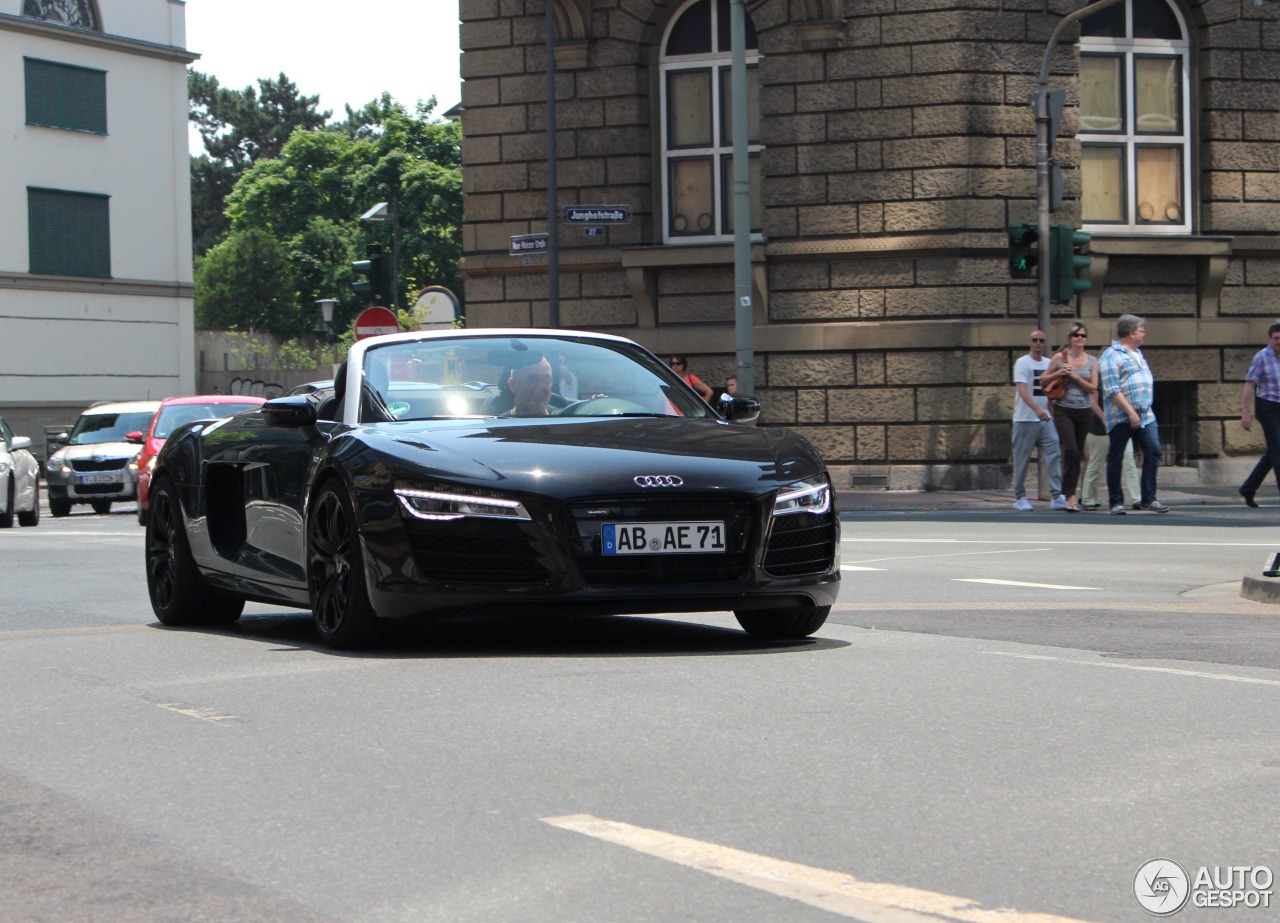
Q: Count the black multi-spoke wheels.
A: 2